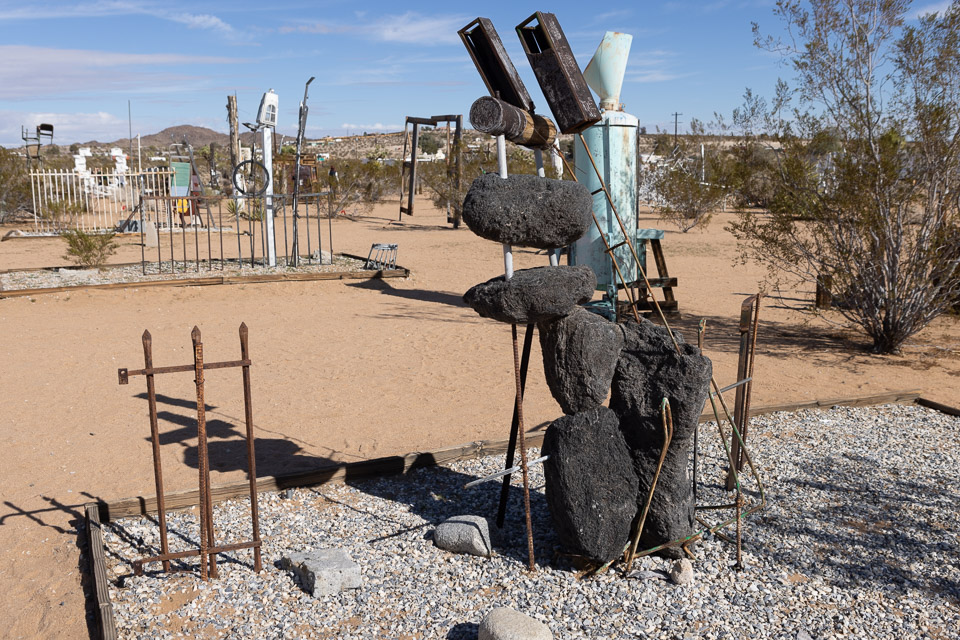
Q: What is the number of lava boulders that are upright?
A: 3